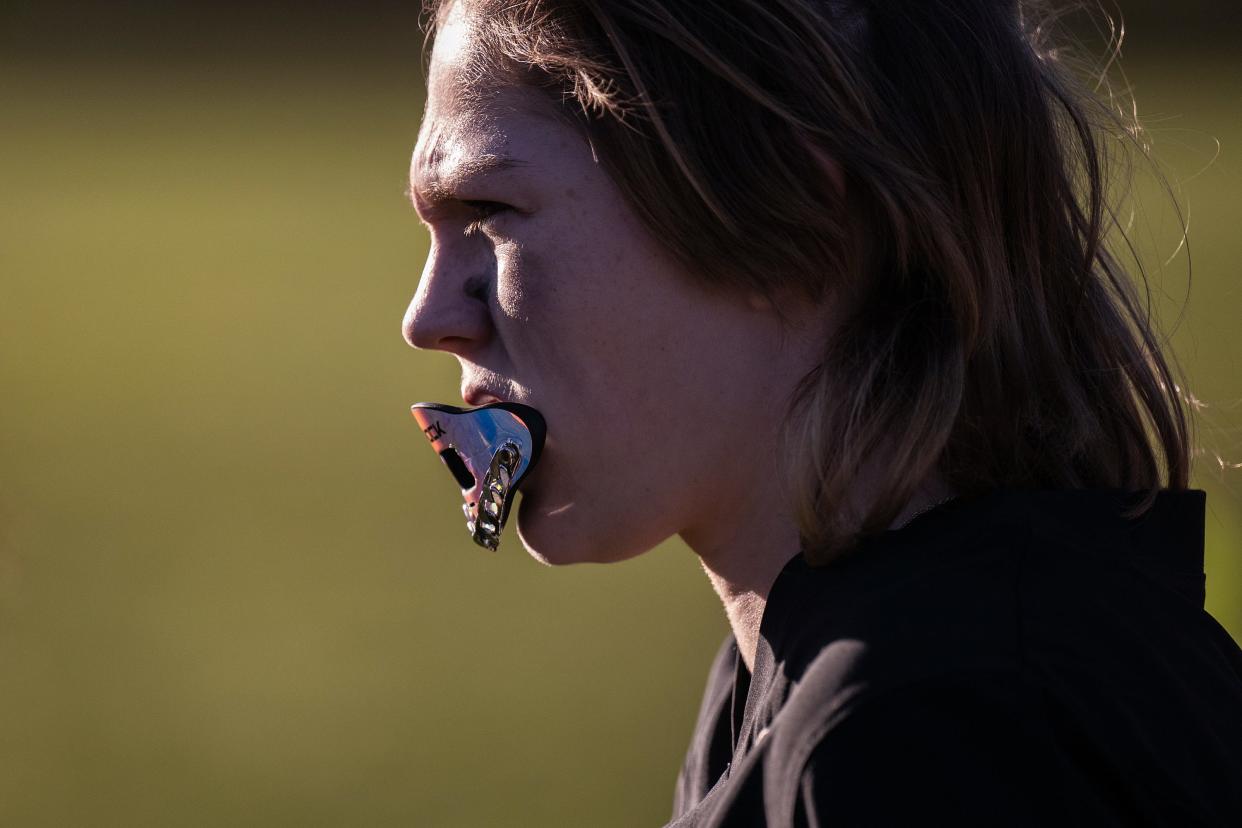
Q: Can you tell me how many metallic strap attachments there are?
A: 1